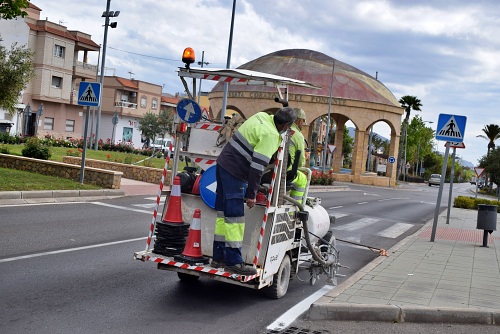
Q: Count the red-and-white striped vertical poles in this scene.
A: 2